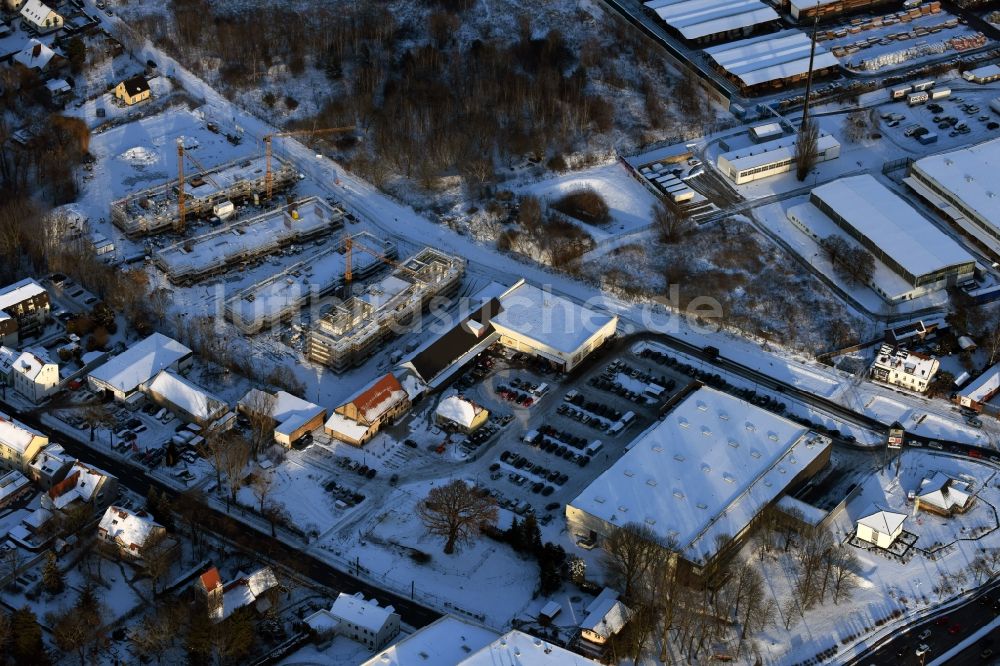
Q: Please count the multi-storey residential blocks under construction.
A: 4